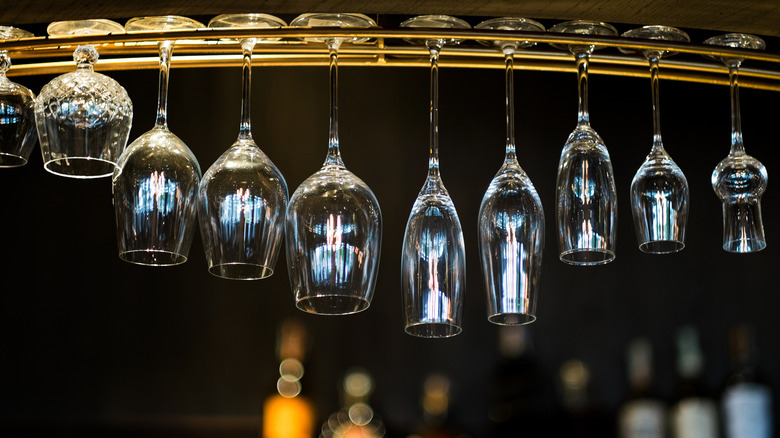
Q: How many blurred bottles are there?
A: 8